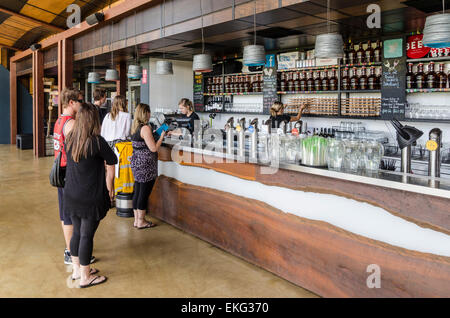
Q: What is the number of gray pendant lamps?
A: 8